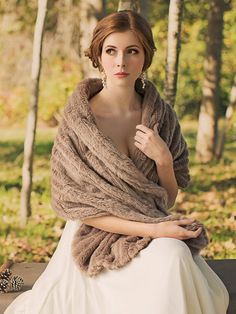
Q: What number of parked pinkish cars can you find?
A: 0